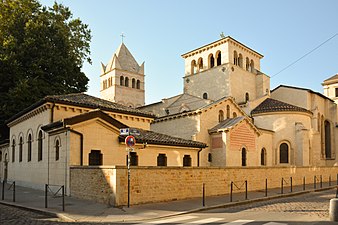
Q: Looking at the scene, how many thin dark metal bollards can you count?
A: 14